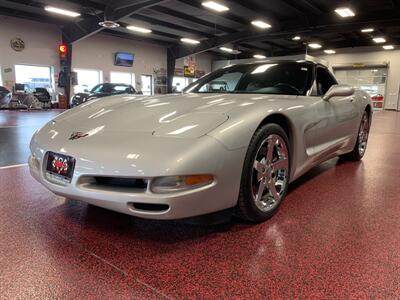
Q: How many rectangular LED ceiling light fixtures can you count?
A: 14